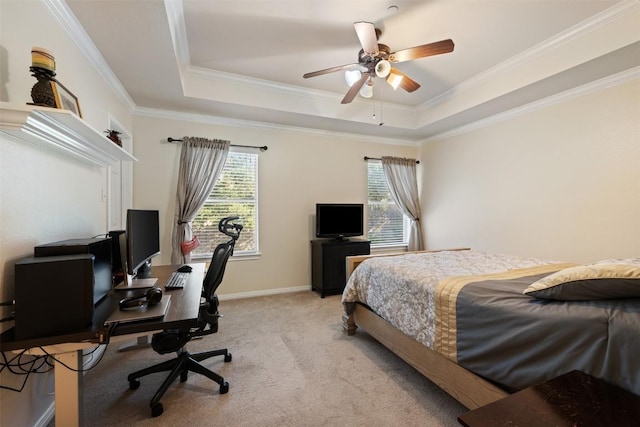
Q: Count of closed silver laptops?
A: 1